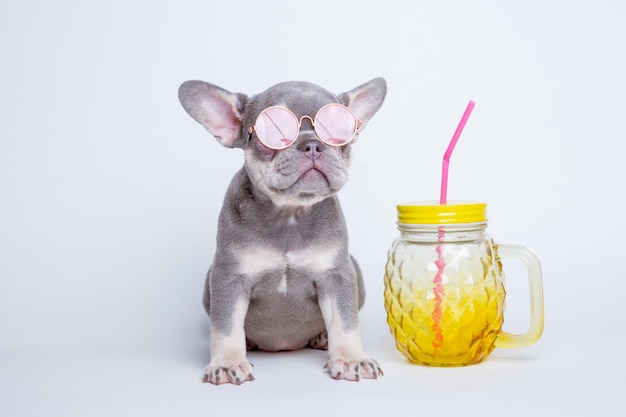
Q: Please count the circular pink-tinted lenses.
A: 2